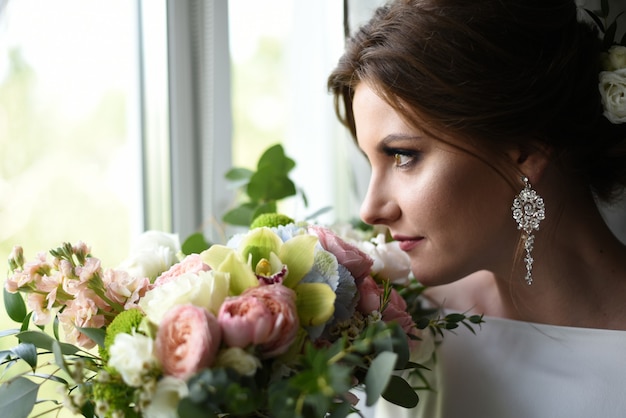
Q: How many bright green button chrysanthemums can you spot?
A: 3